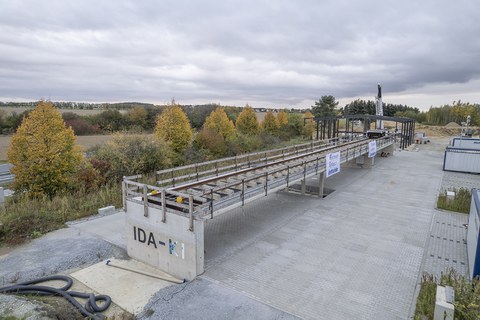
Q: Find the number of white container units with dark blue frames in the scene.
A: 3